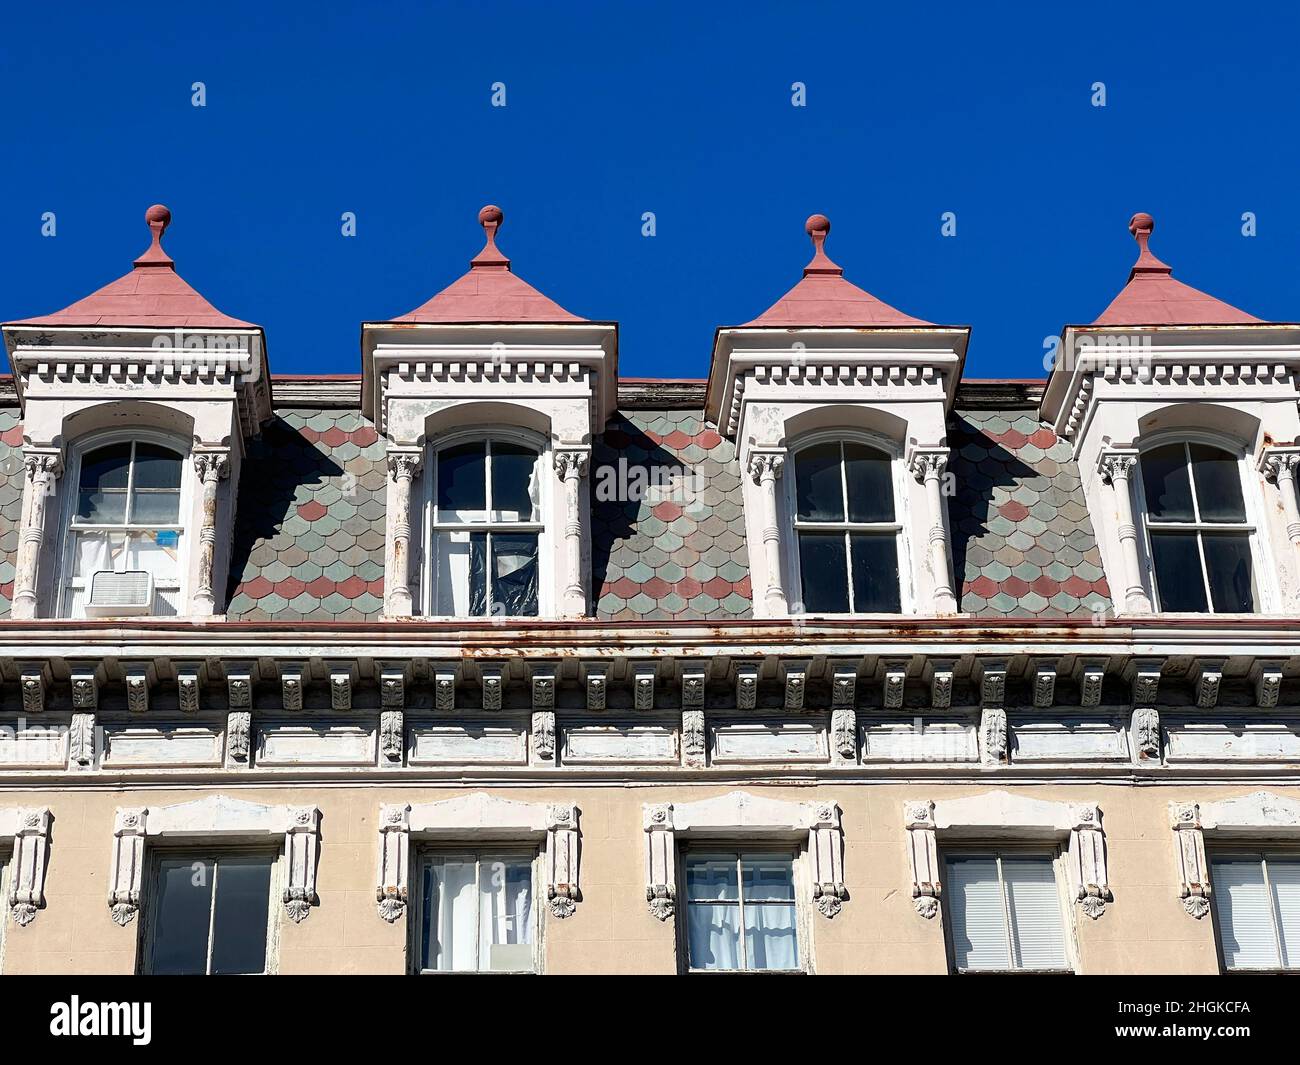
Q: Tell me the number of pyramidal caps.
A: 4